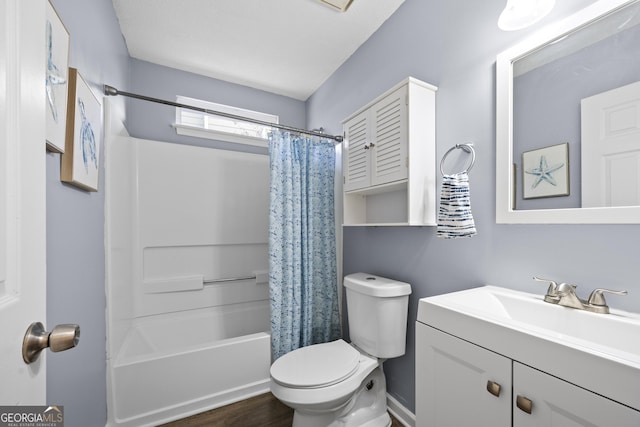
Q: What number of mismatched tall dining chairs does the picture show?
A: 0